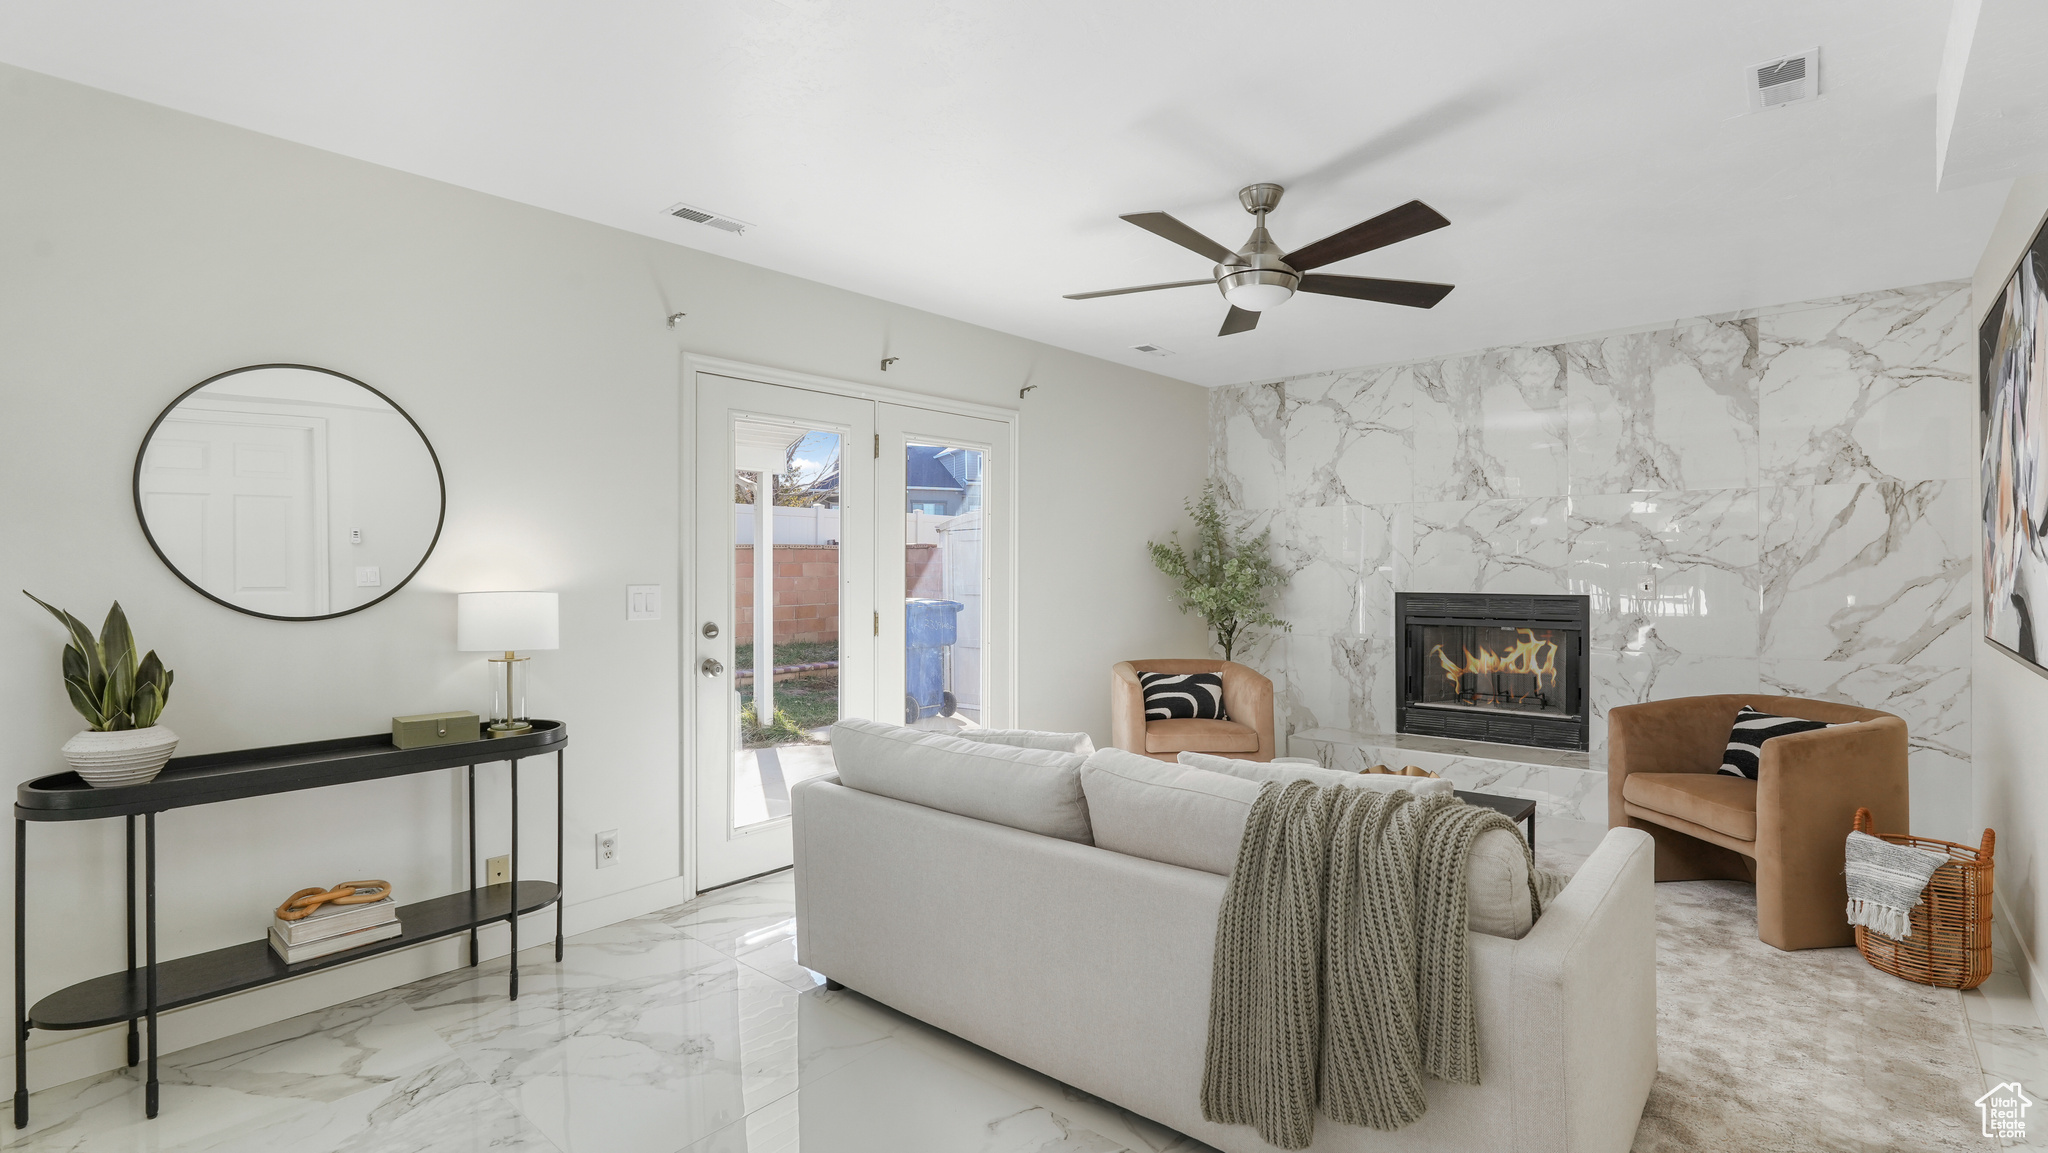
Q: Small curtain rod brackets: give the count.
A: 3